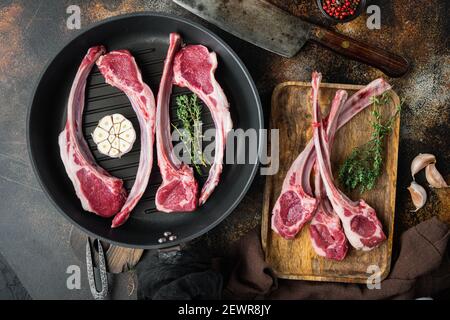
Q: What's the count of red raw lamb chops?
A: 7